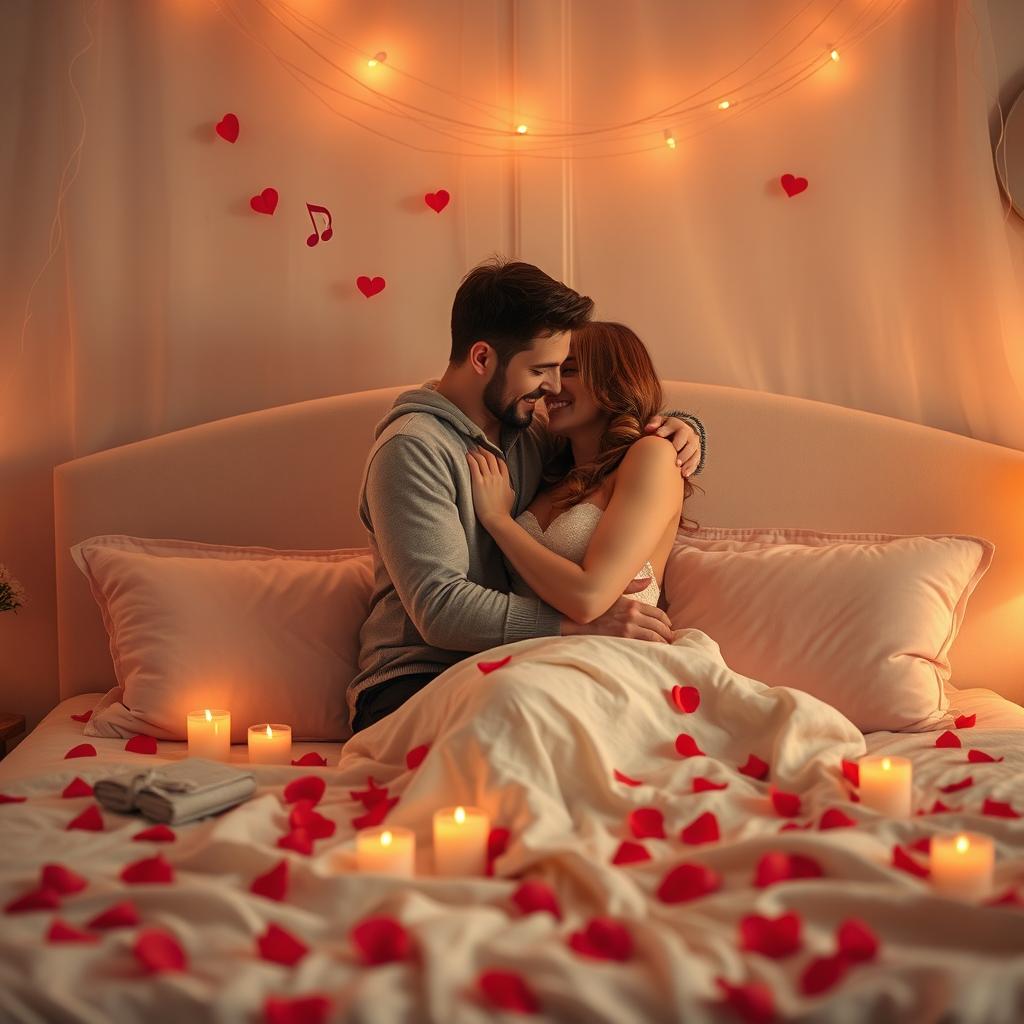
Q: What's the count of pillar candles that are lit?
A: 6